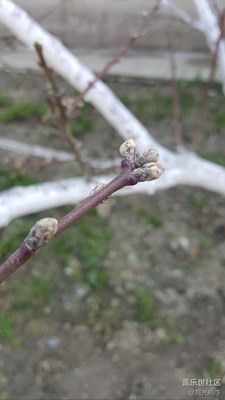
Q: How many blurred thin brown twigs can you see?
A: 4